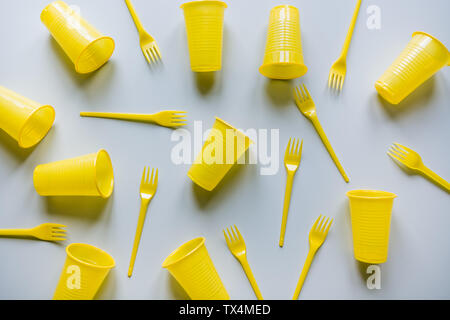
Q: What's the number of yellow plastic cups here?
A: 10